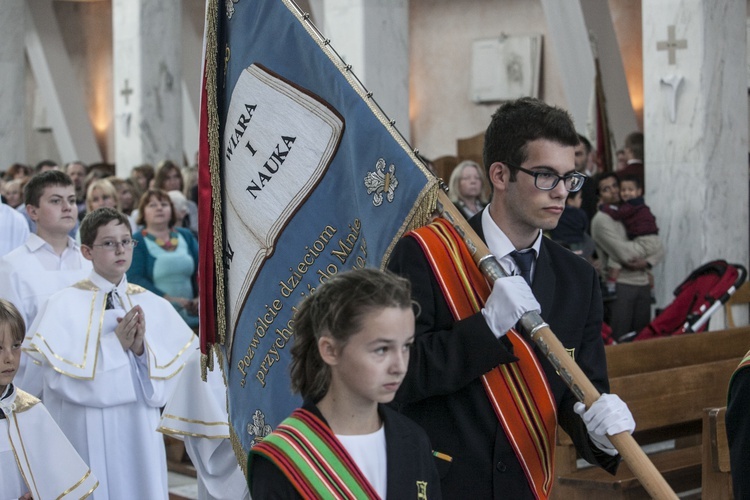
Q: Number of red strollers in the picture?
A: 1